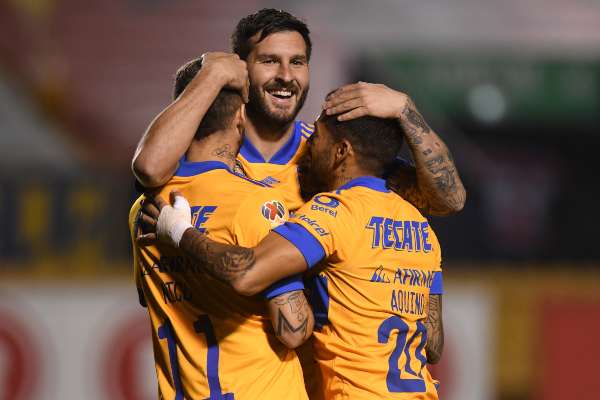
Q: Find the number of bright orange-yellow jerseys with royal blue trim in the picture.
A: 3